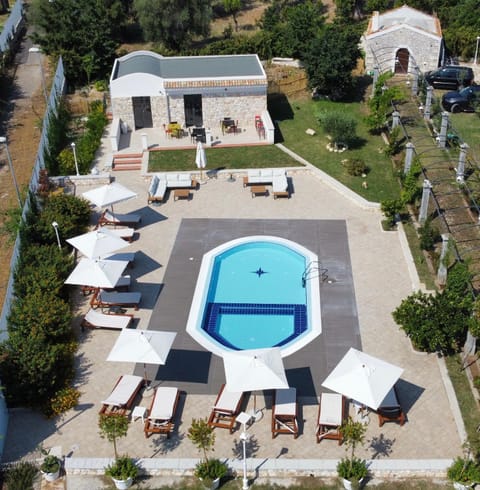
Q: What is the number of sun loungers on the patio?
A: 12